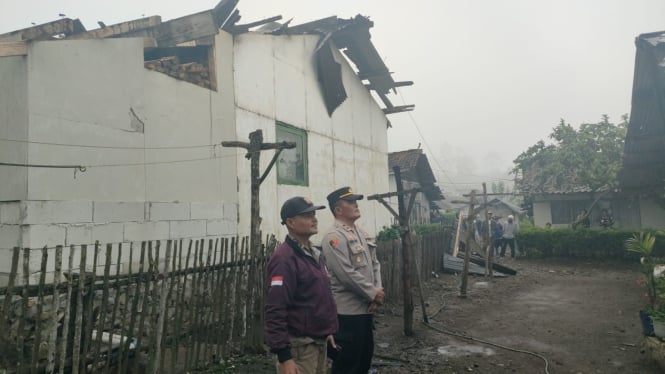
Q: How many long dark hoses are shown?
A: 1